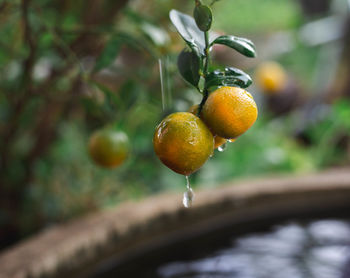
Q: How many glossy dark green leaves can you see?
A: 5